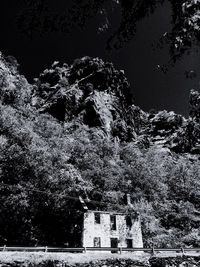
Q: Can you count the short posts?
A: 6